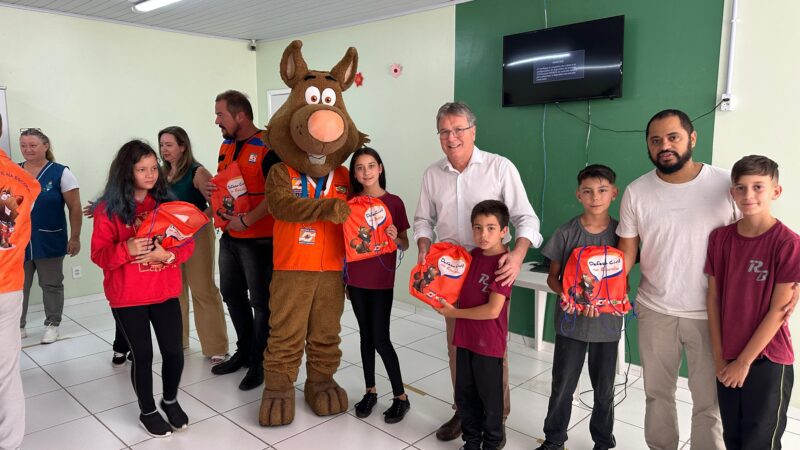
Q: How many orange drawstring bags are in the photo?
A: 5